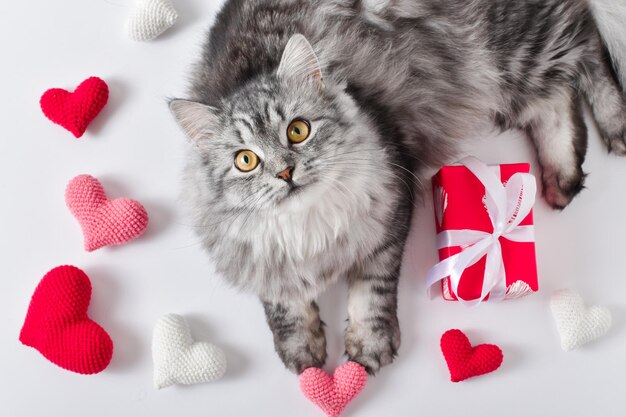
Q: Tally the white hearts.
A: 3